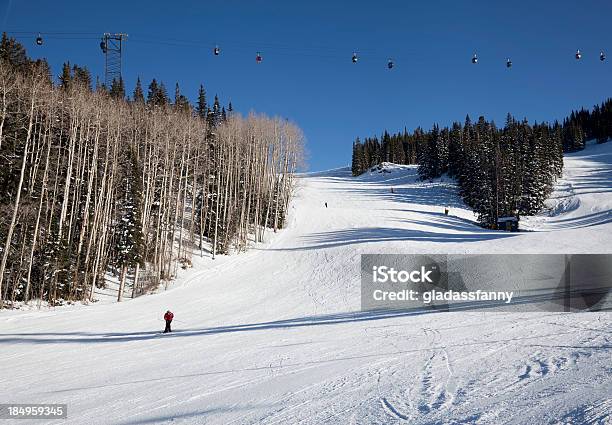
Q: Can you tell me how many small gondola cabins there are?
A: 10